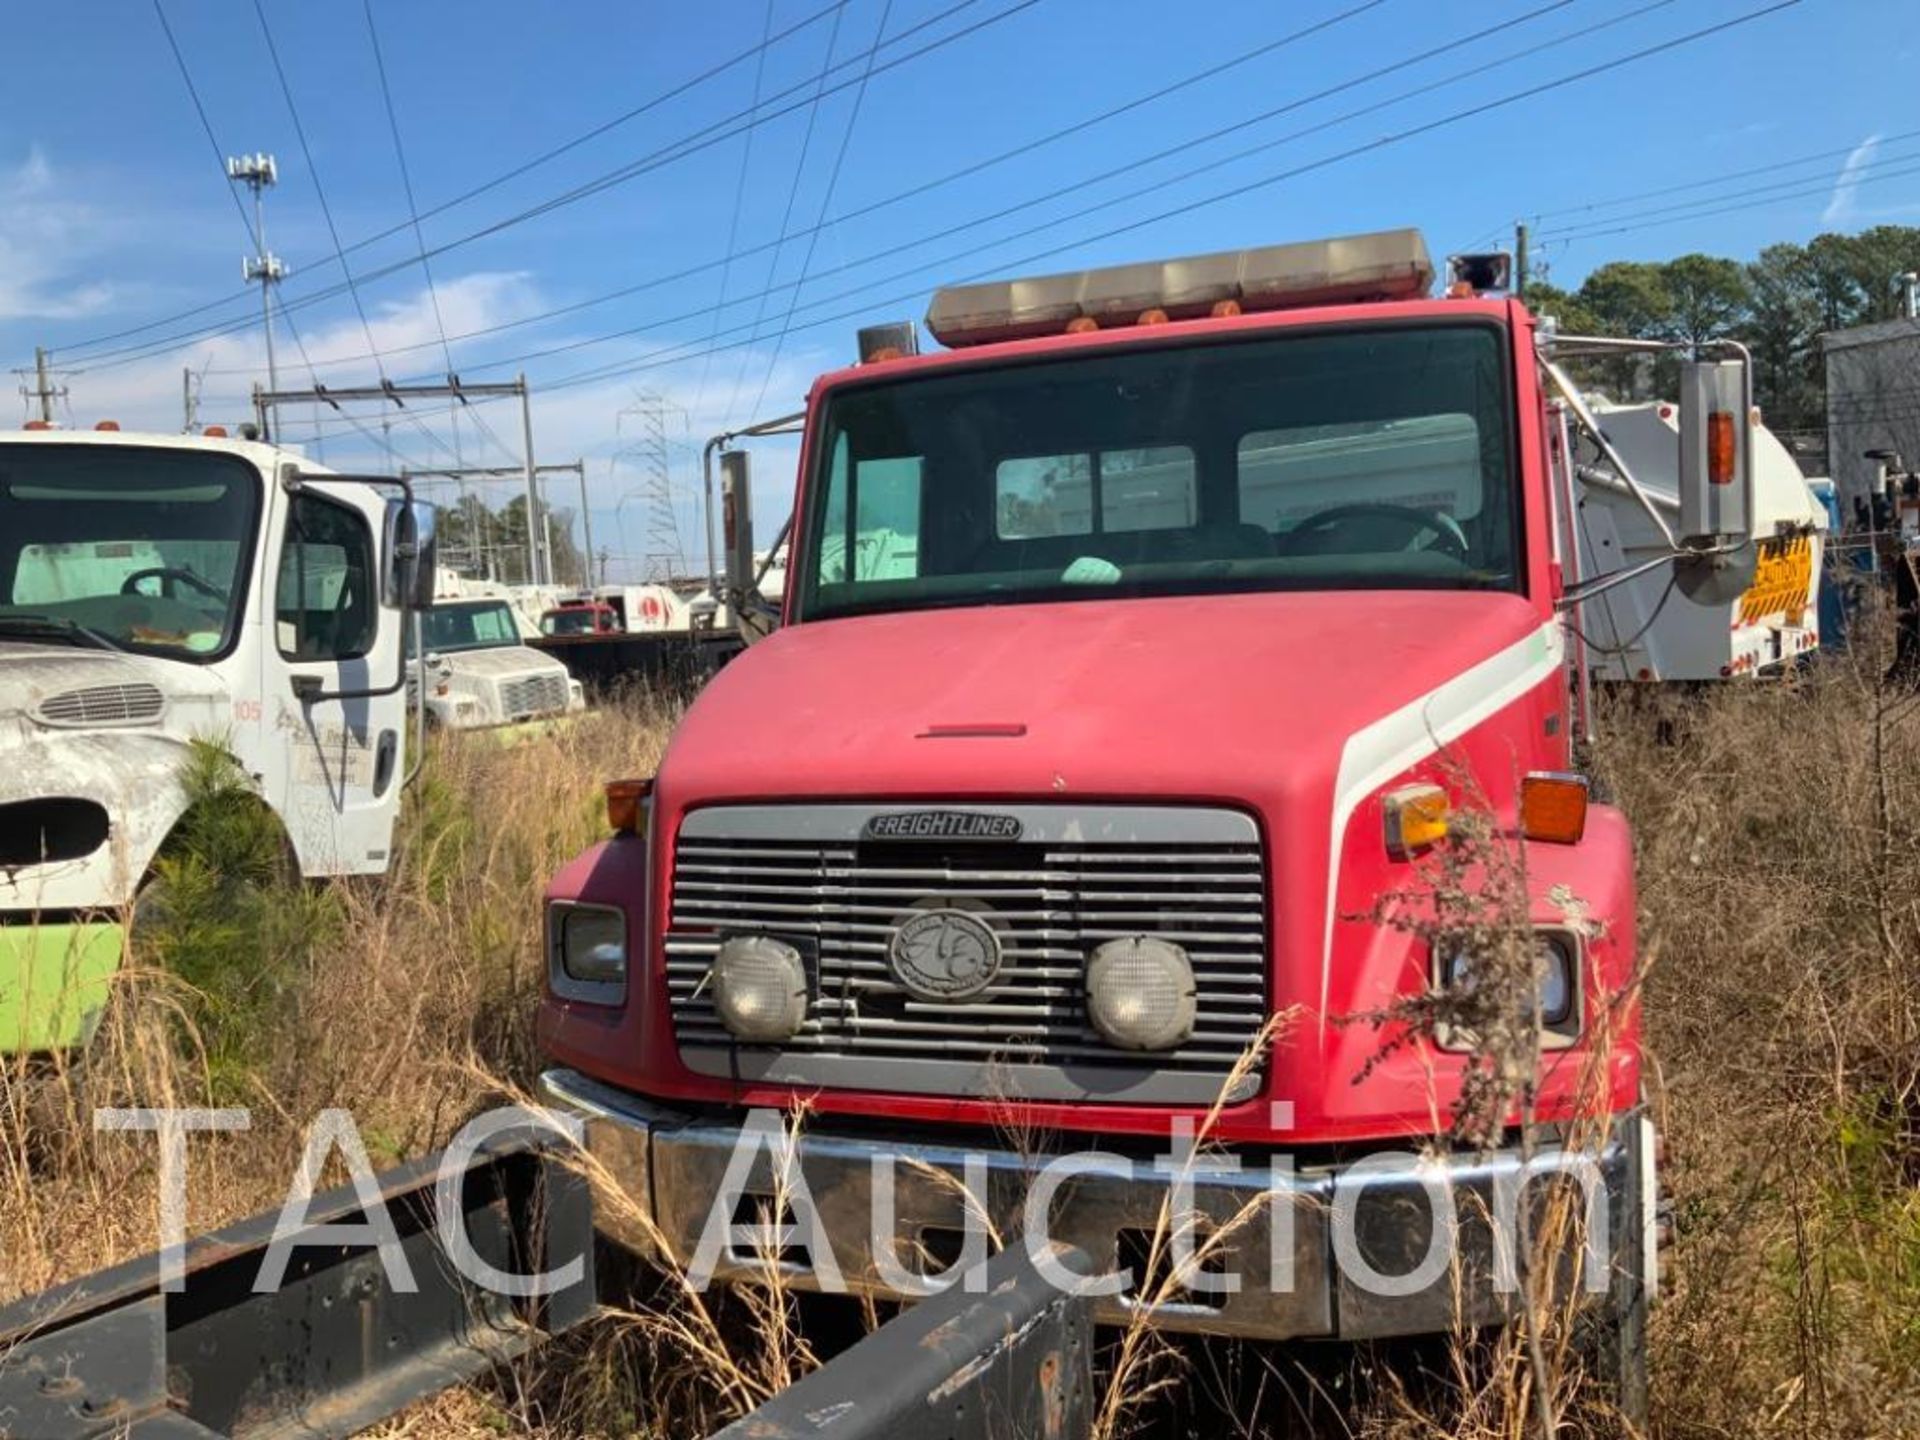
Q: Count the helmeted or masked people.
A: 0